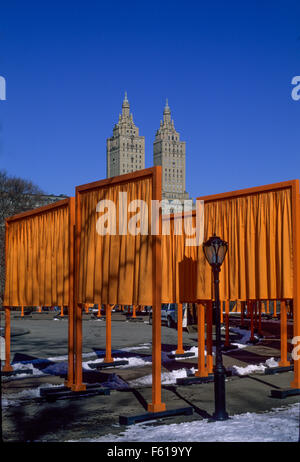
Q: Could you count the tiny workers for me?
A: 0